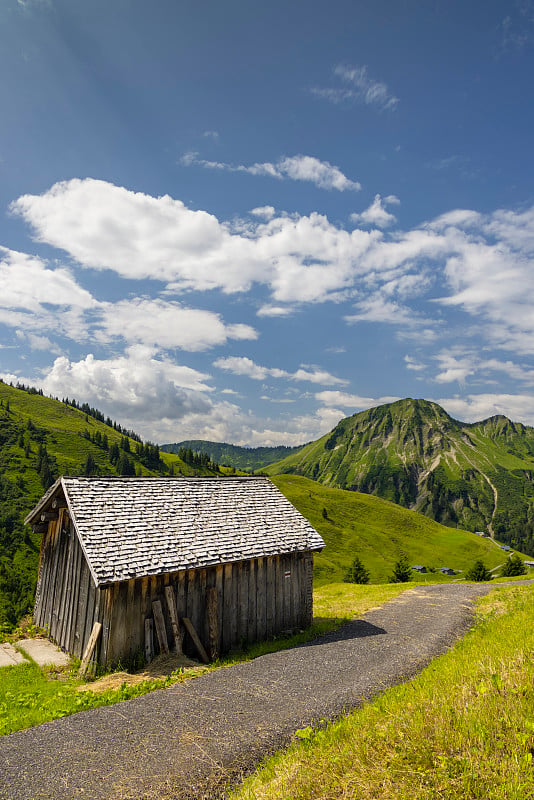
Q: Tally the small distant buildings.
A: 5